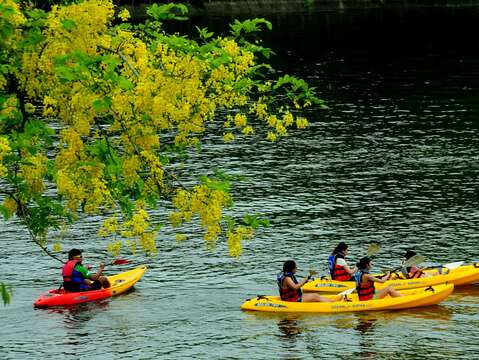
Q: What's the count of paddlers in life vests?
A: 5